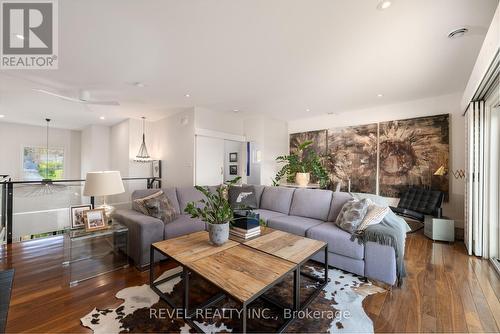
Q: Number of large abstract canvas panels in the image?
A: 3